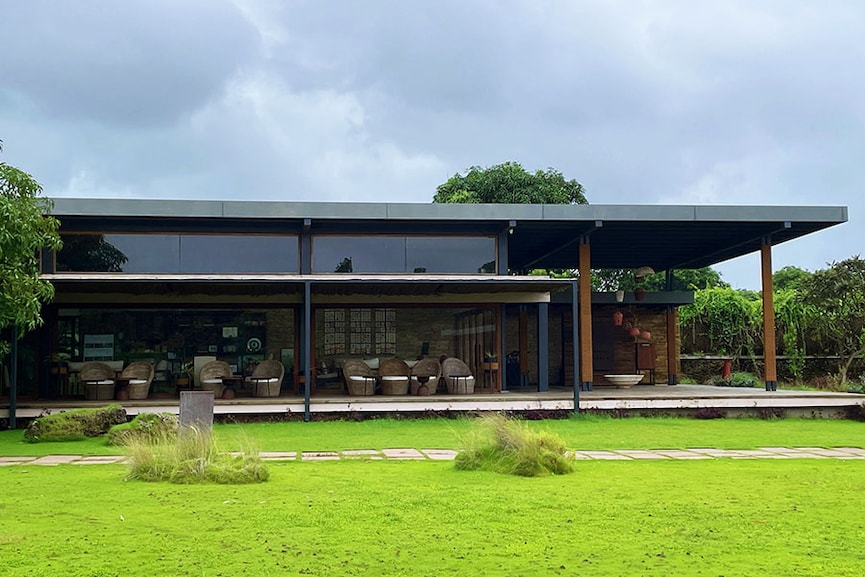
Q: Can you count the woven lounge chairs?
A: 8